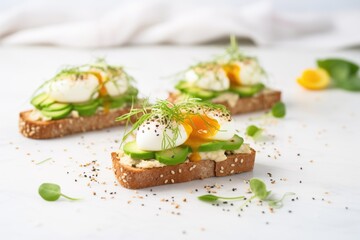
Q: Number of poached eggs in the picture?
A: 3